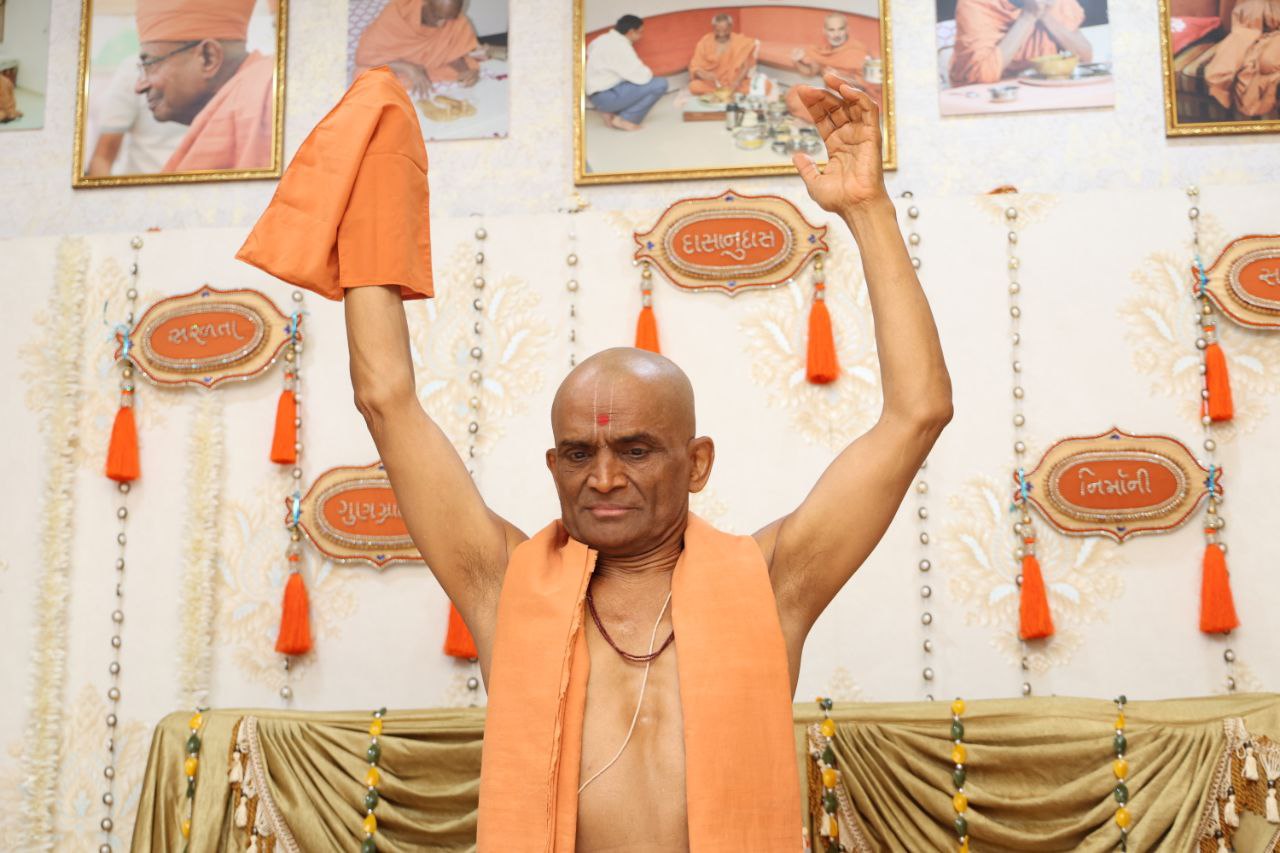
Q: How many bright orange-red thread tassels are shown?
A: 9